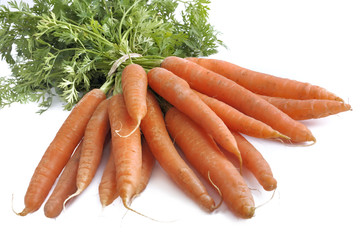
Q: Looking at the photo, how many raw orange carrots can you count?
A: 15